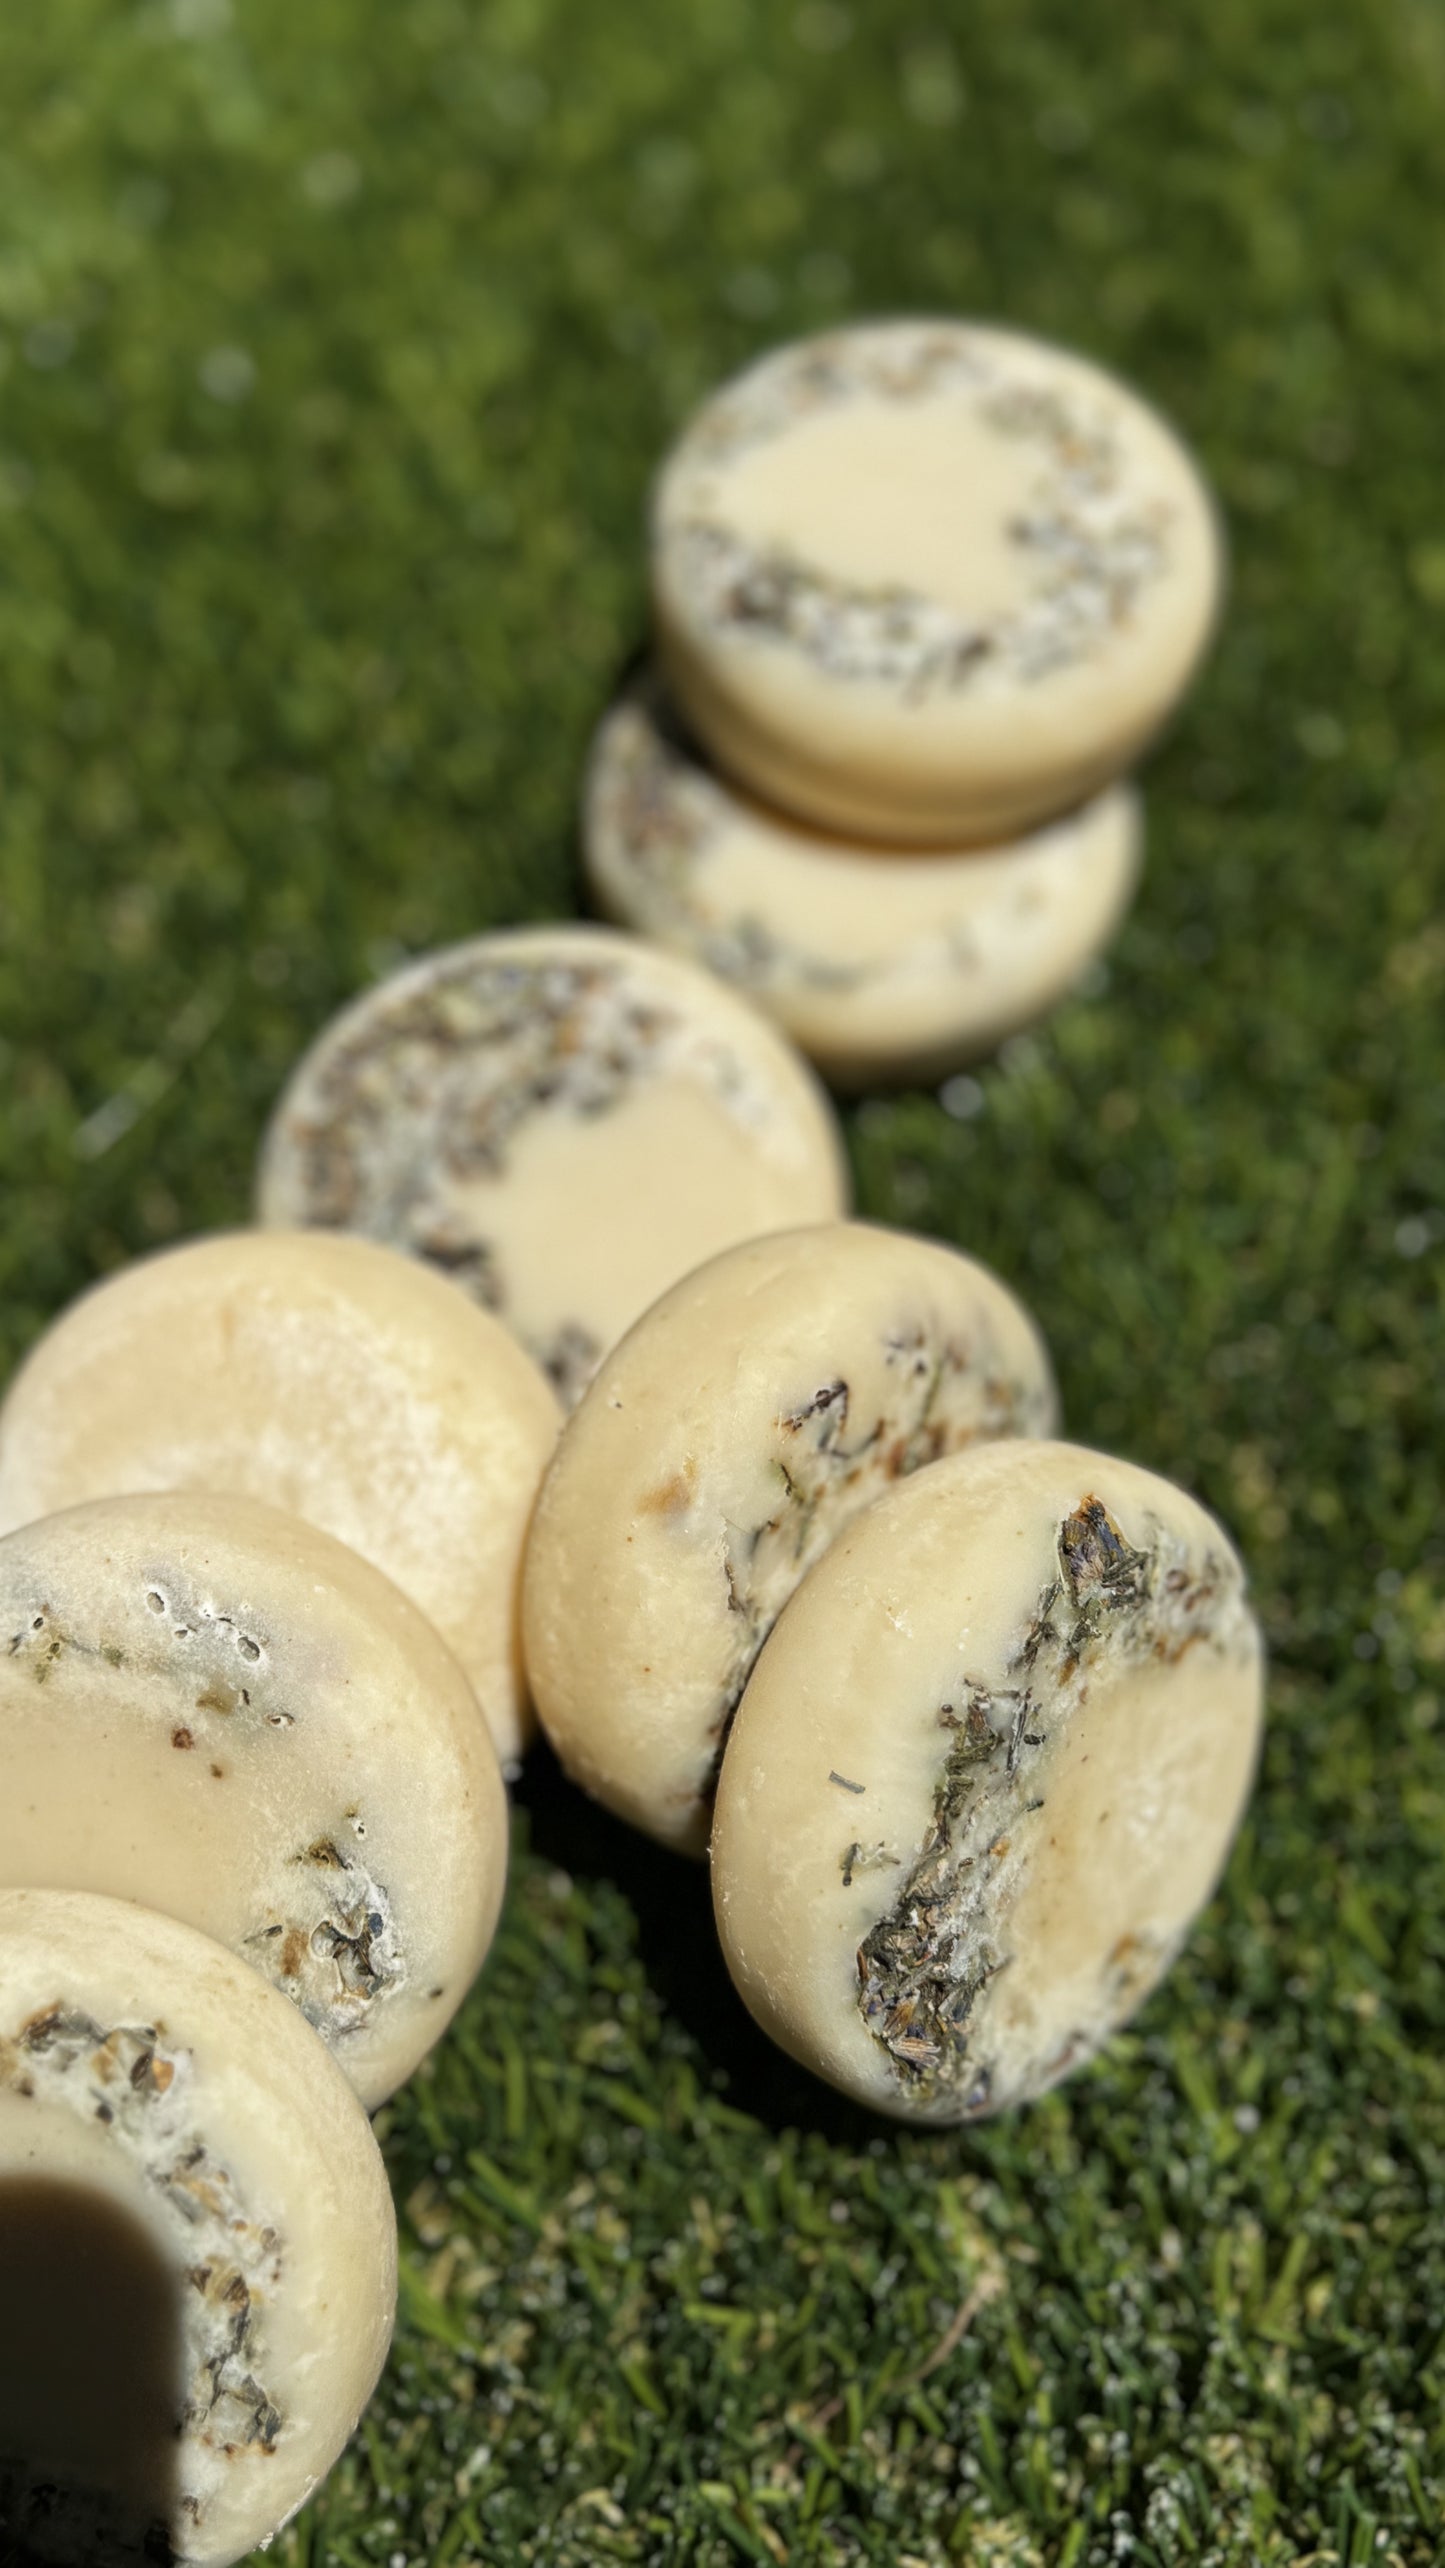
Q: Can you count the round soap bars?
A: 8